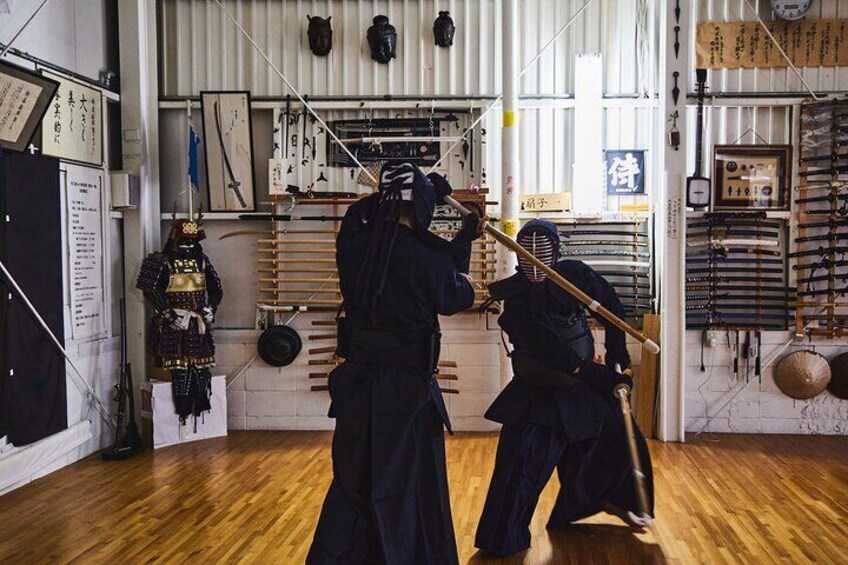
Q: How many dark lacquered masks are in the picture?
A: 3